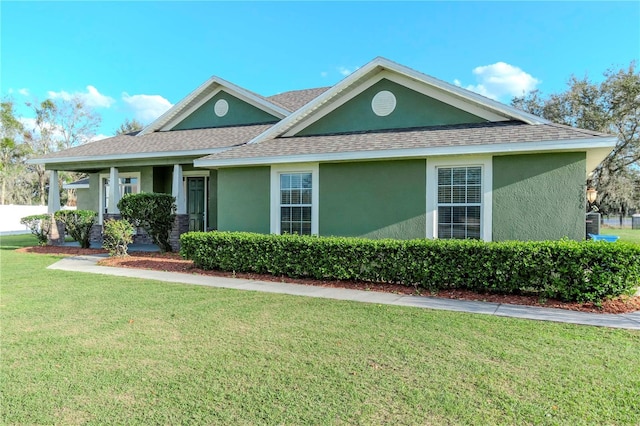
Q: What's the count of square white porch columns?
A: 3